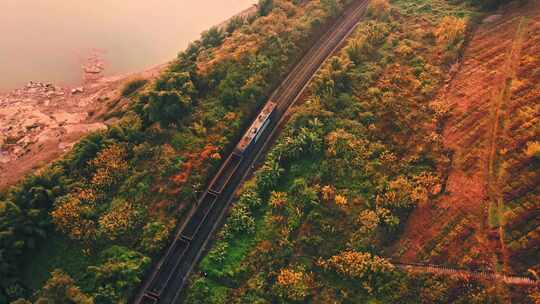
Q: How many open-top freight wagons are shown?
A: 4